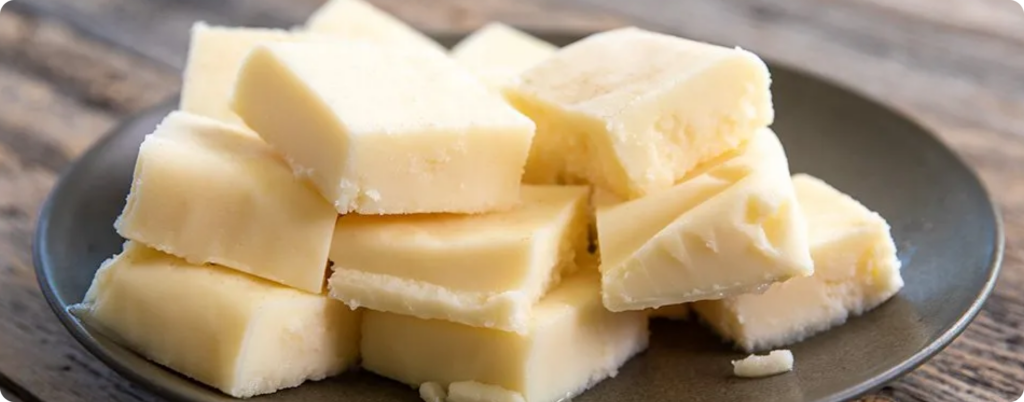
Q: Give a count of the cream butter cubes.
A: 11